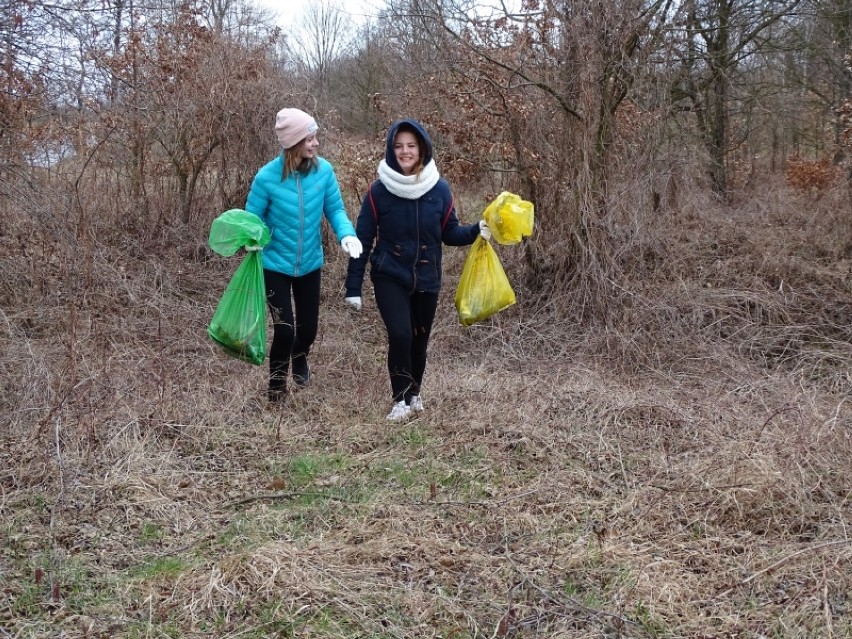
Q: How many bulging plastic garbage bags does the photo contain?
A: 2